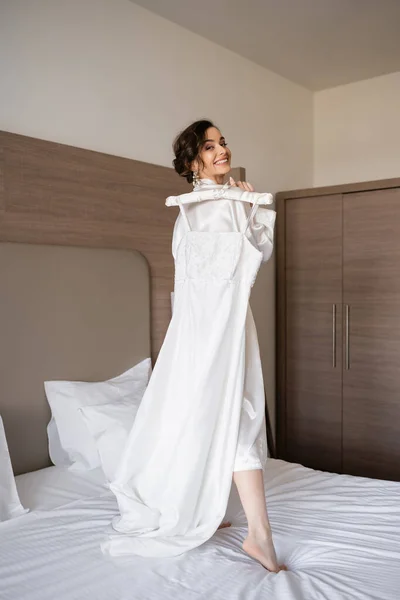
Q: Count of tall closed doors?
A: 2